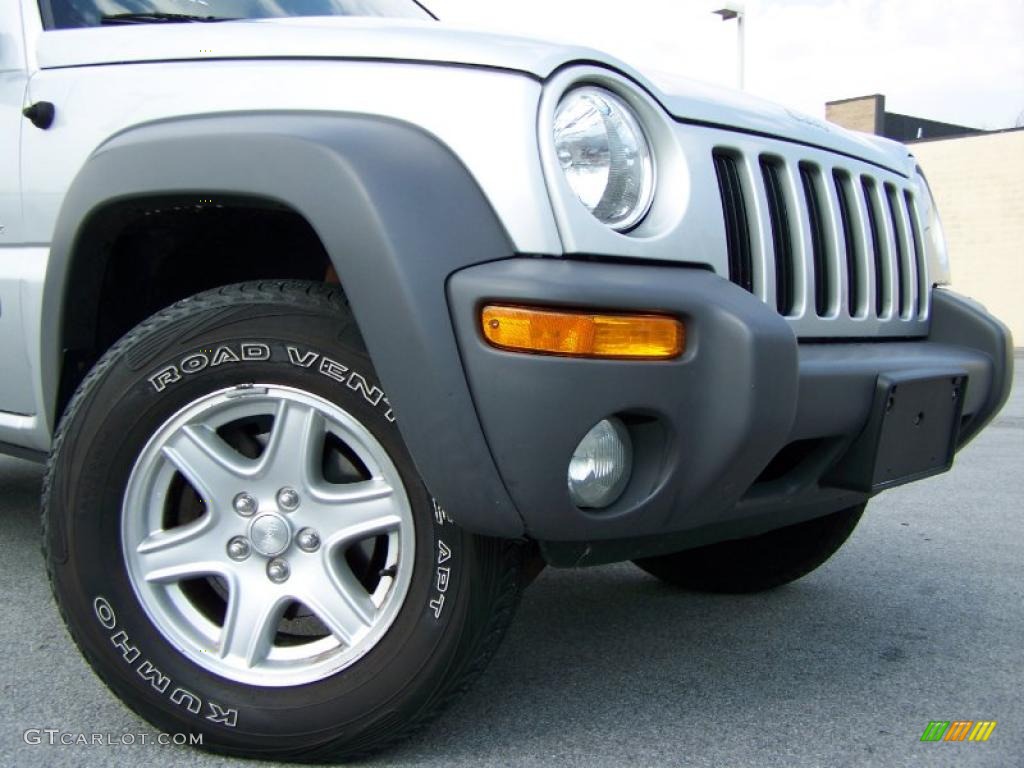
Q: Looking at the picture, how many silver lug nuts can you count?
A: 5